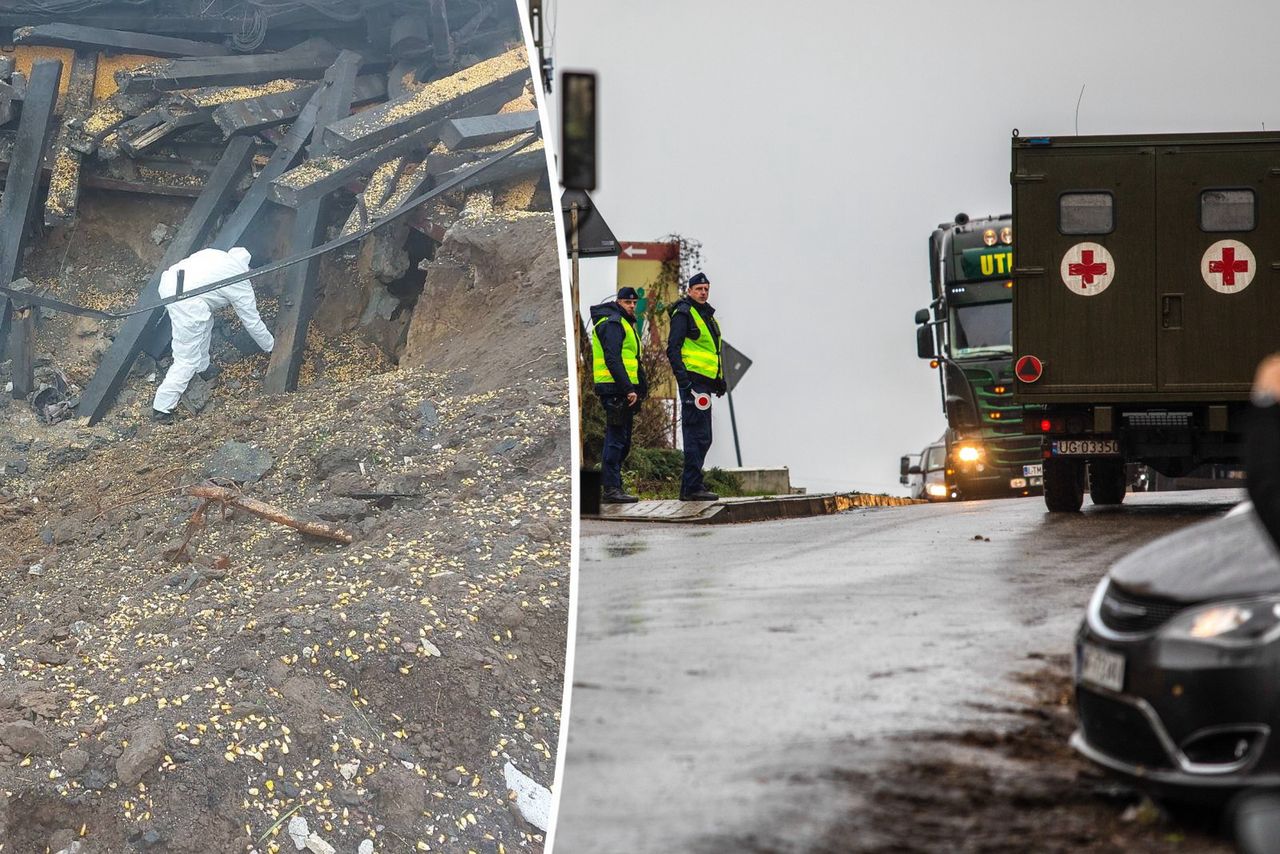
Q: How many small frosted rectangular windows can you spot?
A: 2